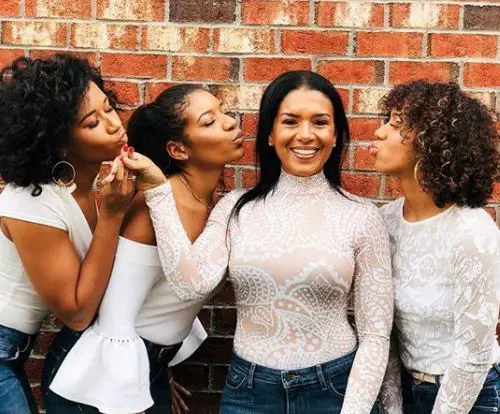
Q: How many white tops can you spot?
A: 4